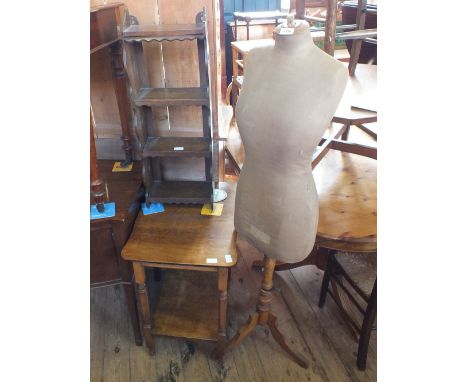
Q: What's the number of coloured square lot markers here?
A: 4